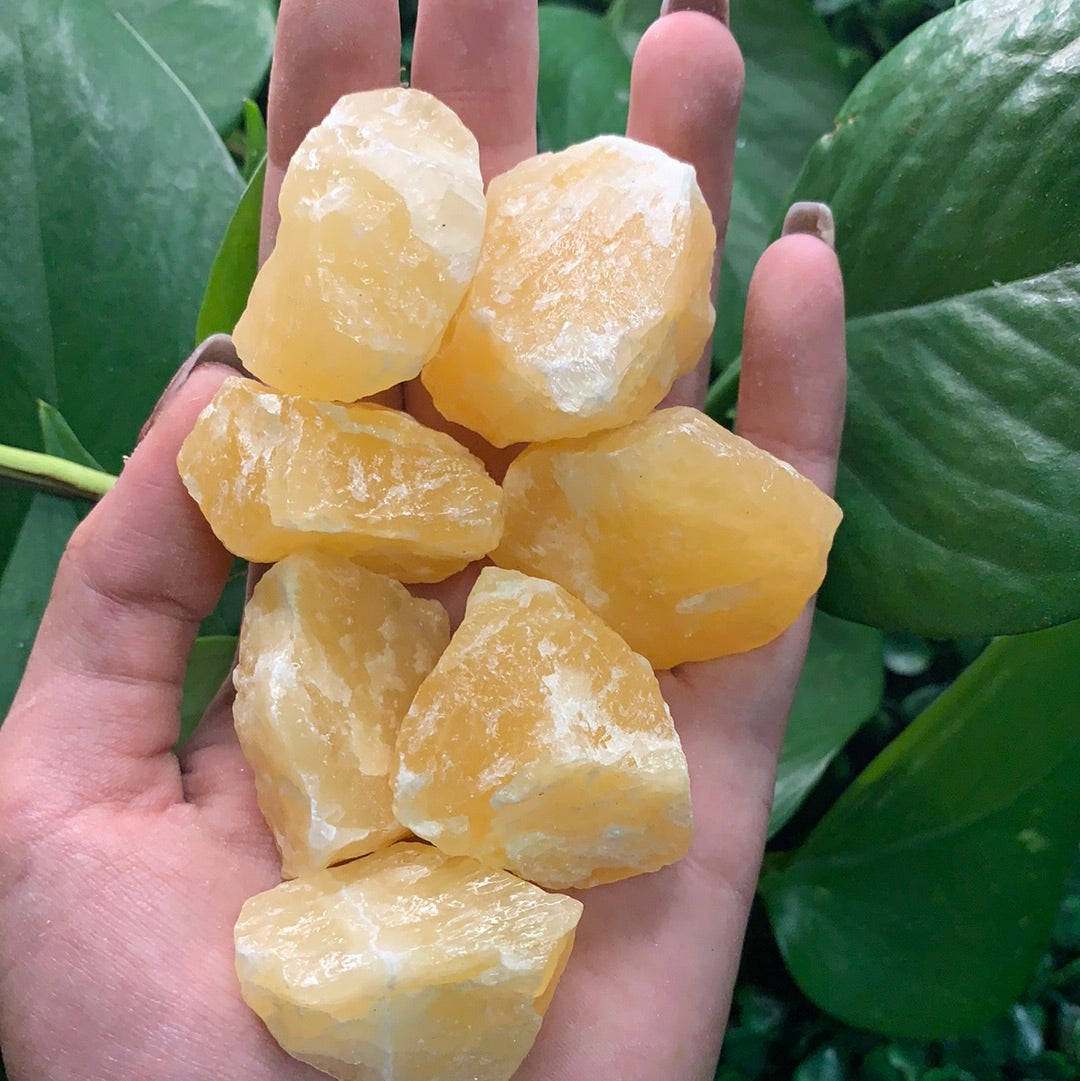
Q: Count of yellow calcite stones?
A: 7